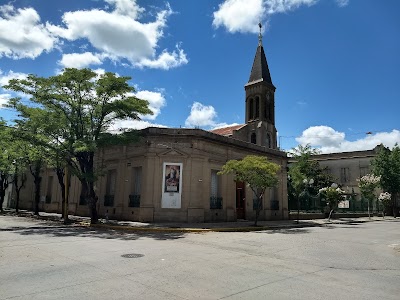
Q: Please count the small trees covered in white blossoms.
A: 3